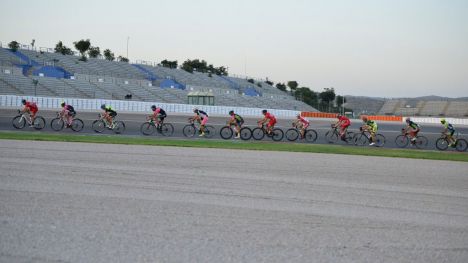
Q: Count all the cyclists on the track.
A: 12